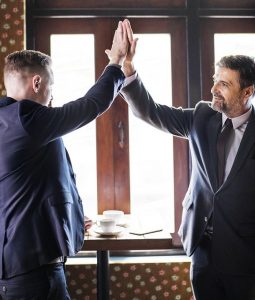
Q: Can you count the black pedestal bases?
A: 1